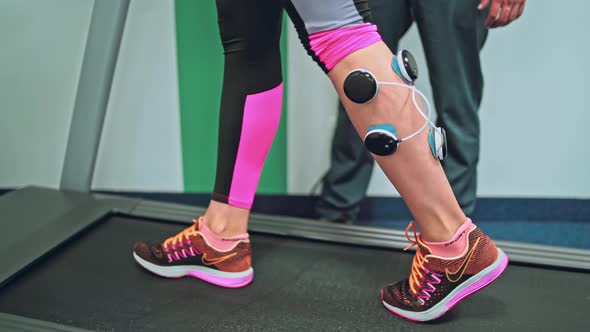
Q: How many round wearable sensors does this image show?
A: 4